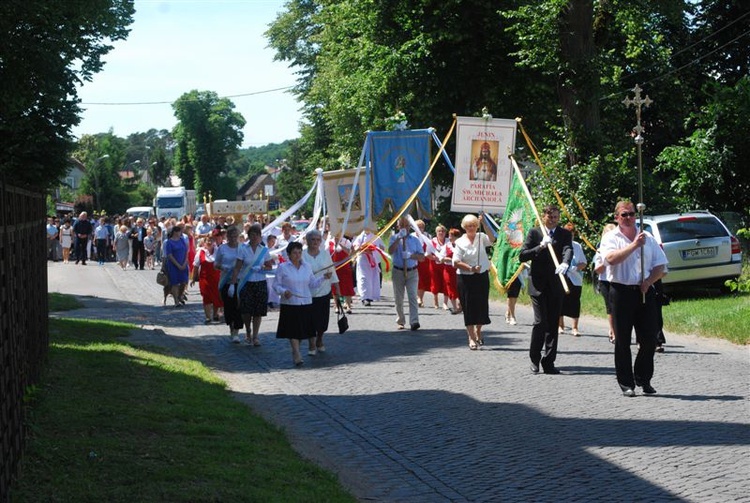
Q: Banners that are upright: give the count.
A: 3